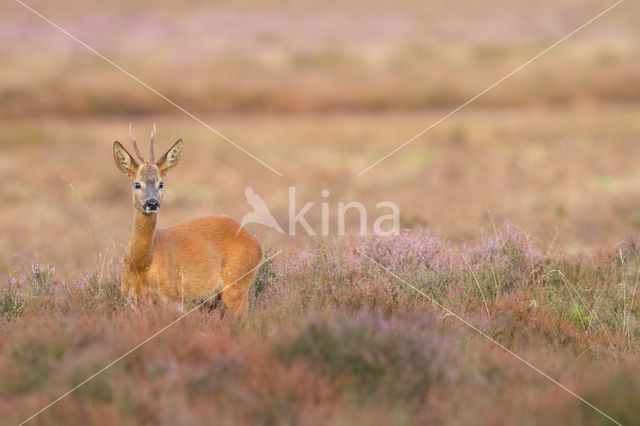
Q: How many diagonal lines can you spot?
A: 4